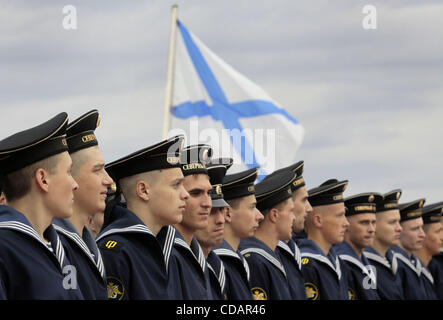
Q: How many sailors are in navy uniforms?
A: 13